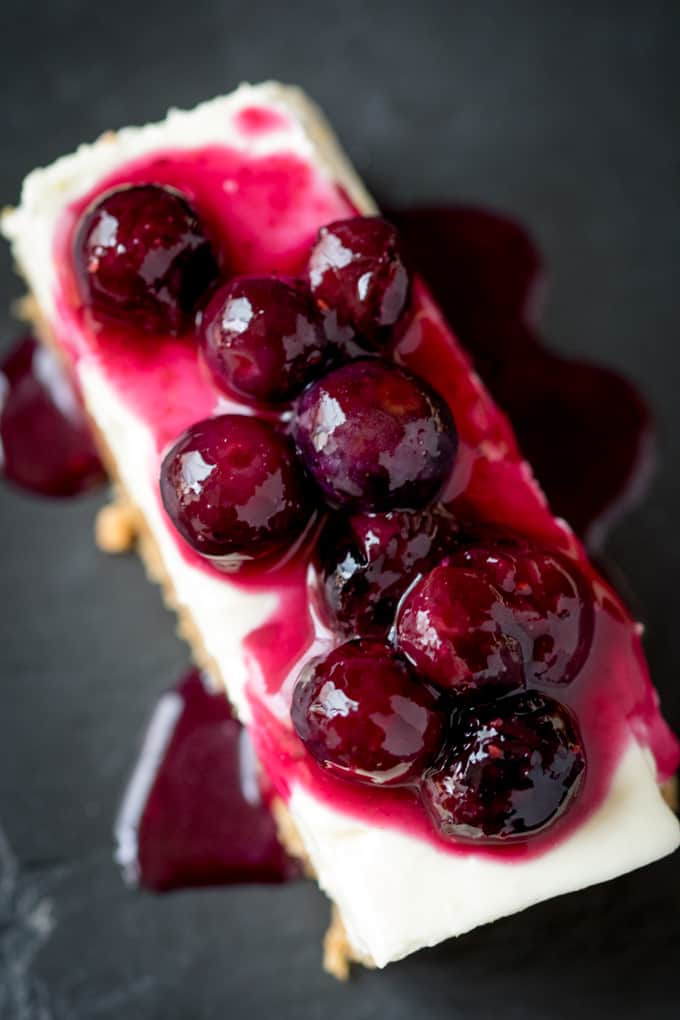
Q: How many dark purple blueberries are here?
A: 10